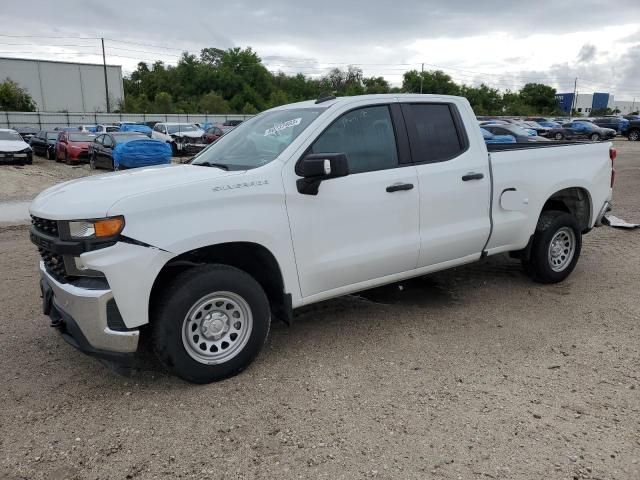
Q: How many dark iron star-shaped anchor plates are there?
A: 0